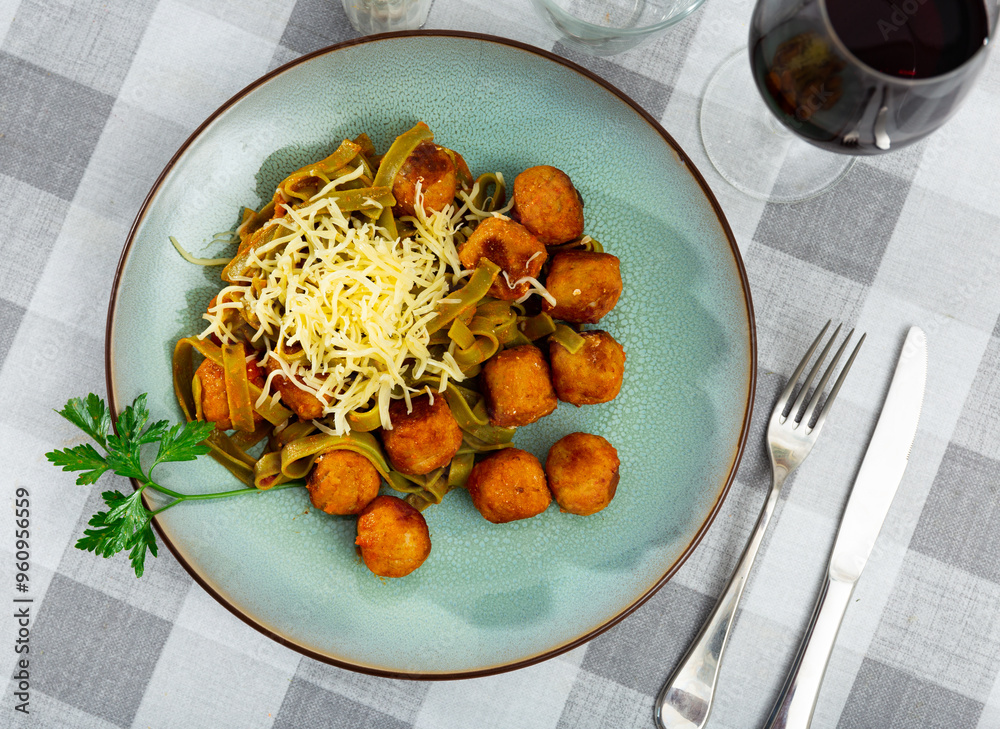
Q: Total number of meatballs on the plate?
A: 13